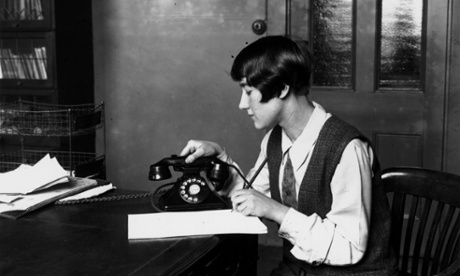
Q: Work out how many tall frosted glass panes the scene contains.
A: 2